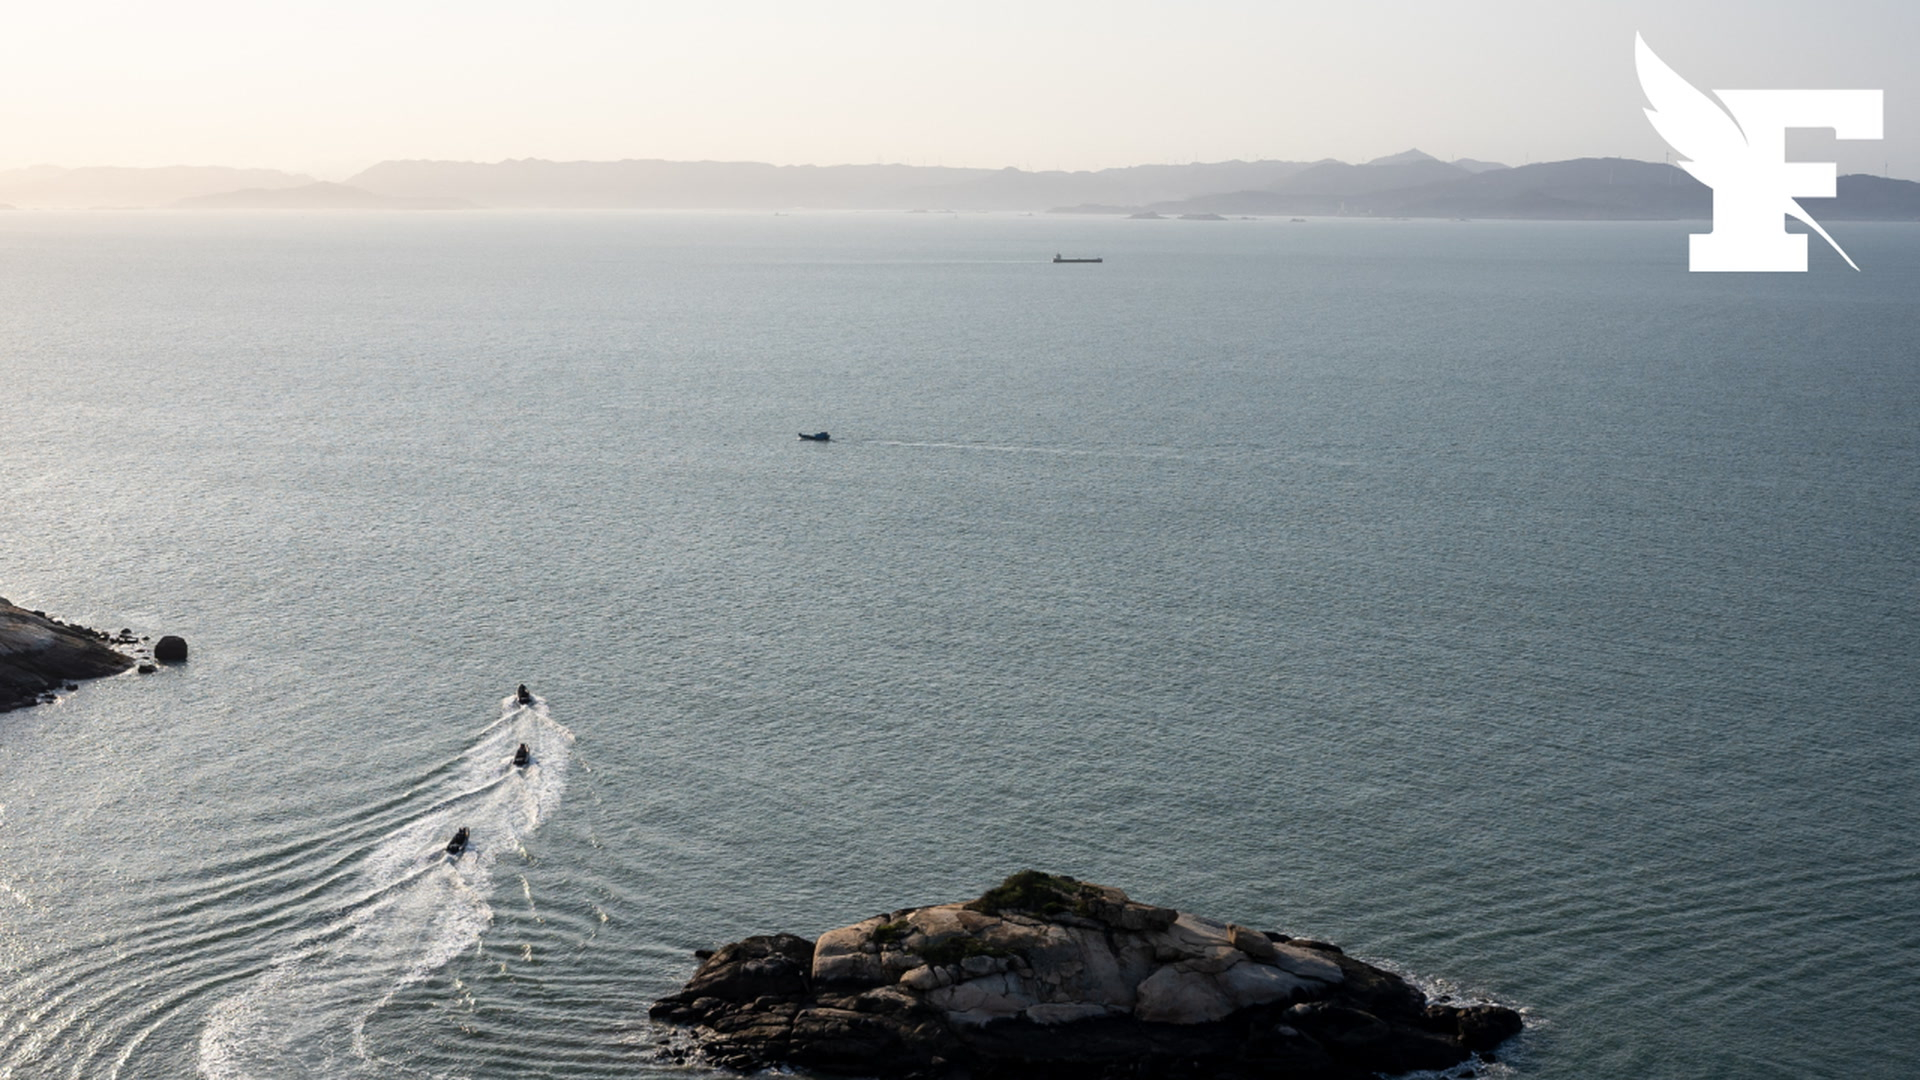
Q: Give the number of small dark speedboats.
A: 3